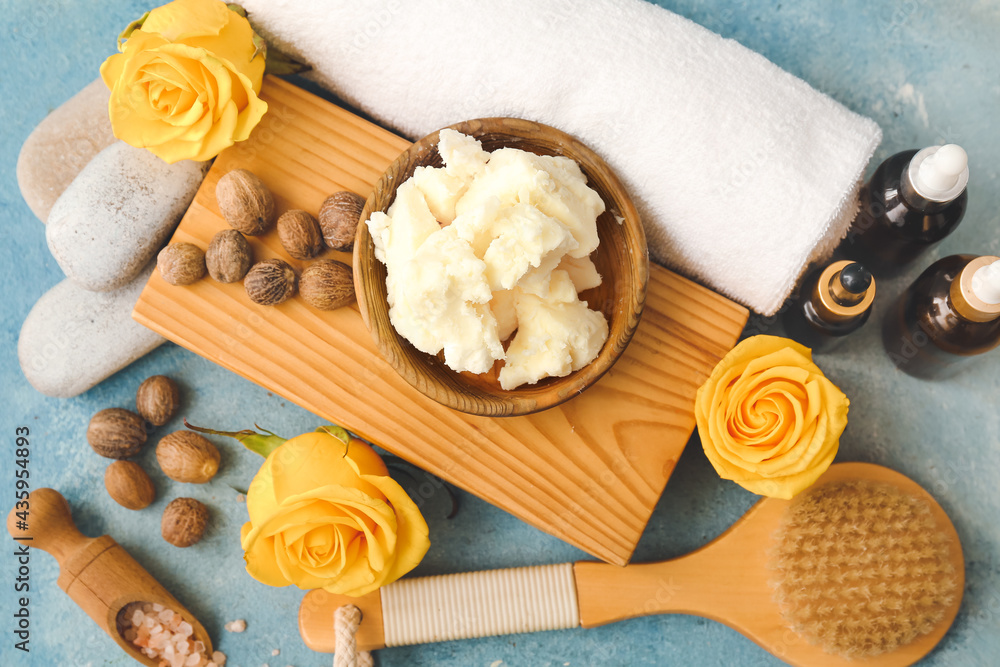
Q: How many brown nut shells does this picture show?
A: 12